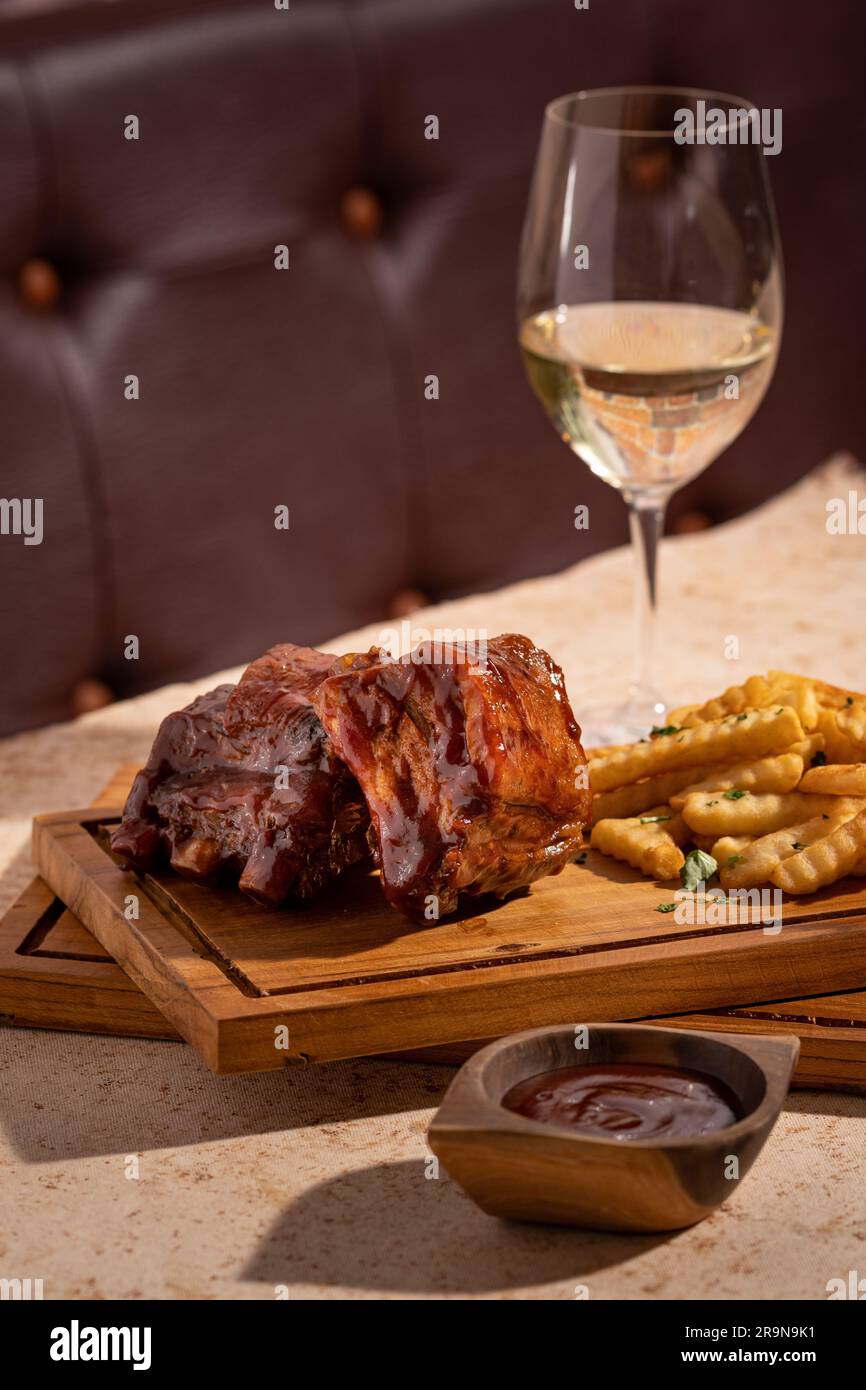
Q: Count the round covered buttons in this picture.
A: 6